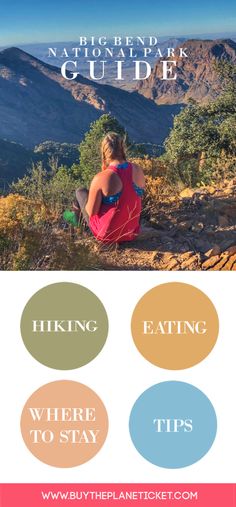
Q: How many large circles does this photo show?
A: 4